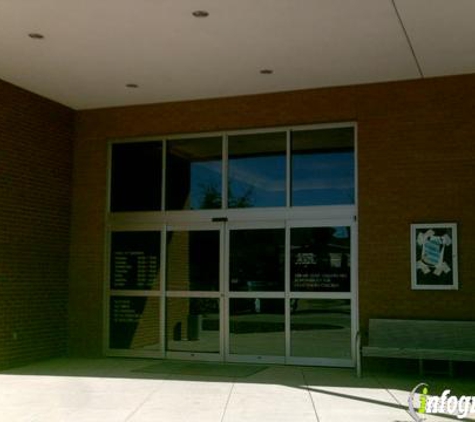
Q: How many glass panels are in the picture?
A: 12